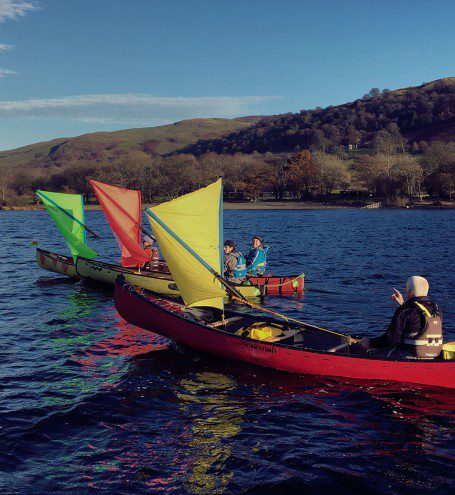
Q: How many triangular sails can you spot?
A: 3